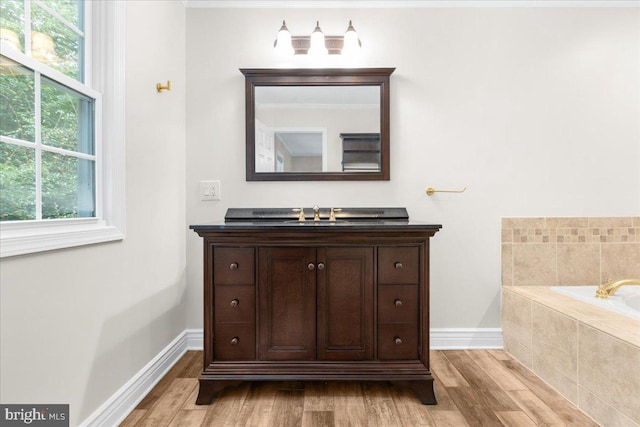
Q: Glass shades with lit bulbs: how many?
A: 3